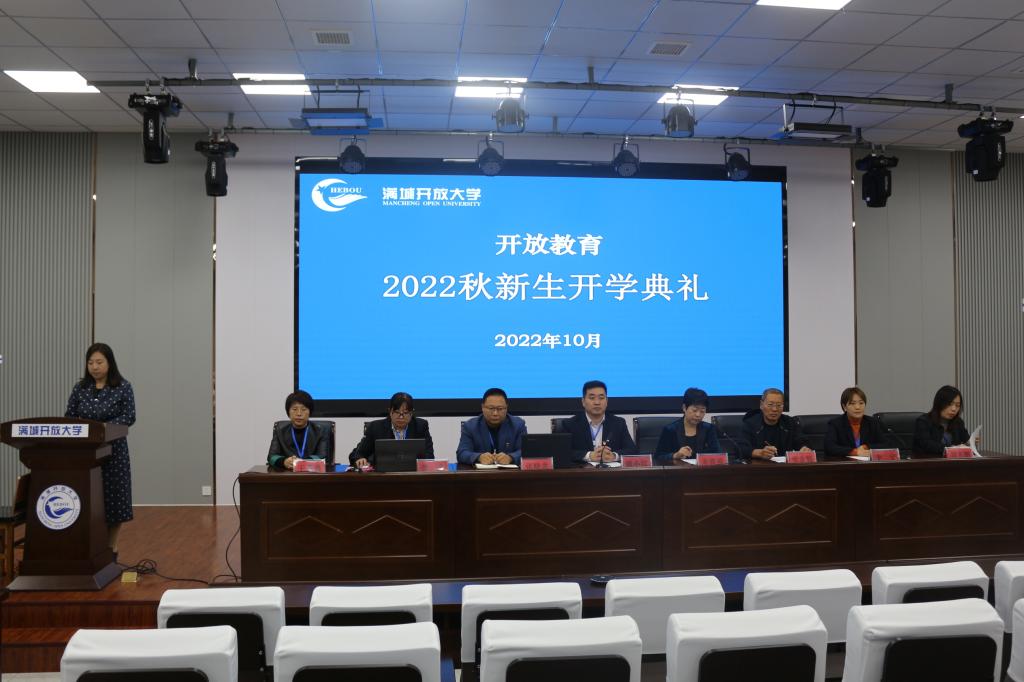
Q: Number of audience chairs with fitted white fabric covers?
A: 13